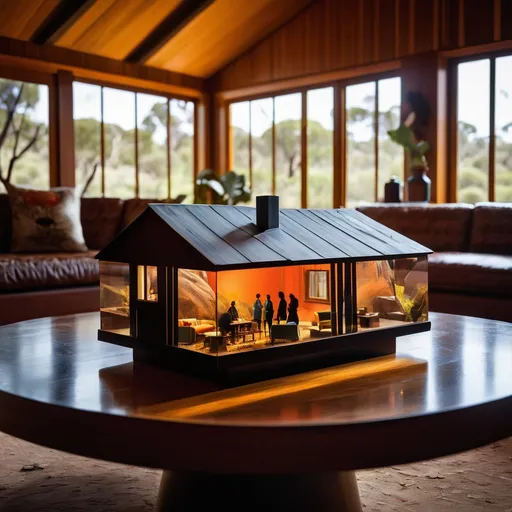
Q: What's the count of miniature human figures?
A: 5